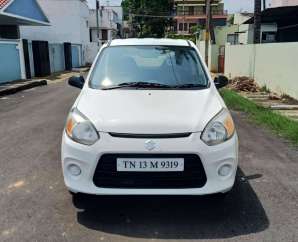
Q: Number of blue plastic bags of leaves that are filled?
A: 0